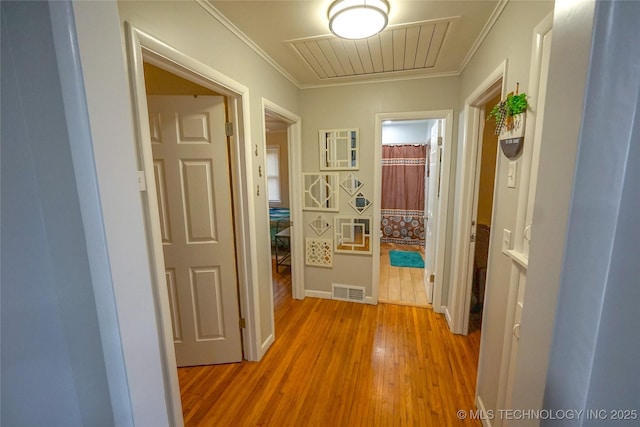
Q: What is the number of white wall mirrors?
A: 7